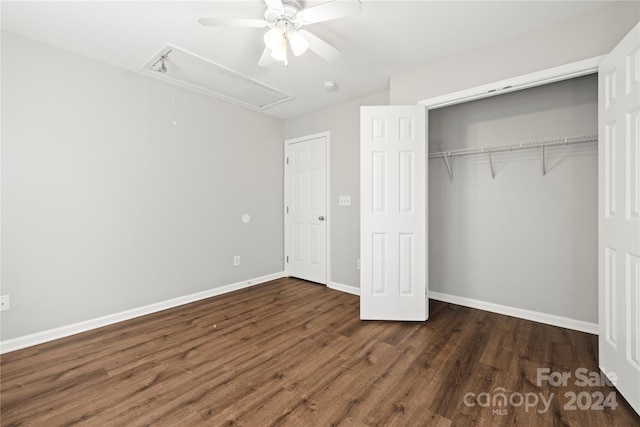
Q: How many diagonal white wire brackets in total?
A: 3